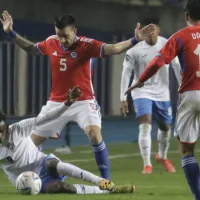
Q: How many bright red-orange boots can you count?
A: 2